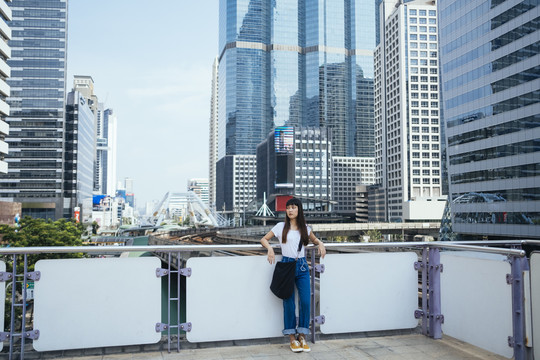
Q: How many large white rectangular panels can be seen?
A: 4